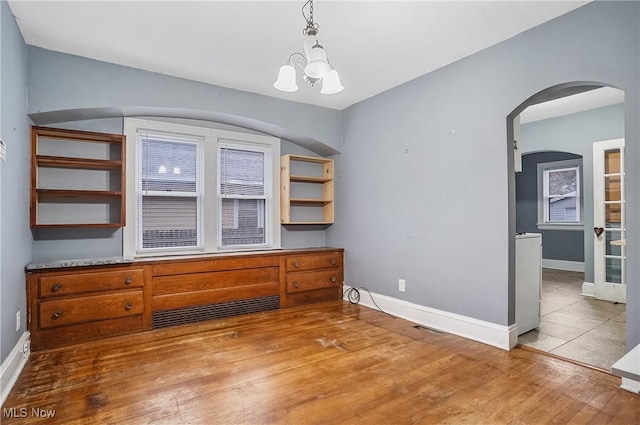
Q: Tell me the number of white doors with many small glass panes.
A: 1